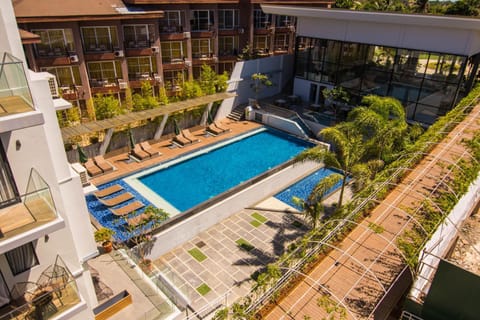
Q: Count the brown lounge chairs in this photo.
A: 12